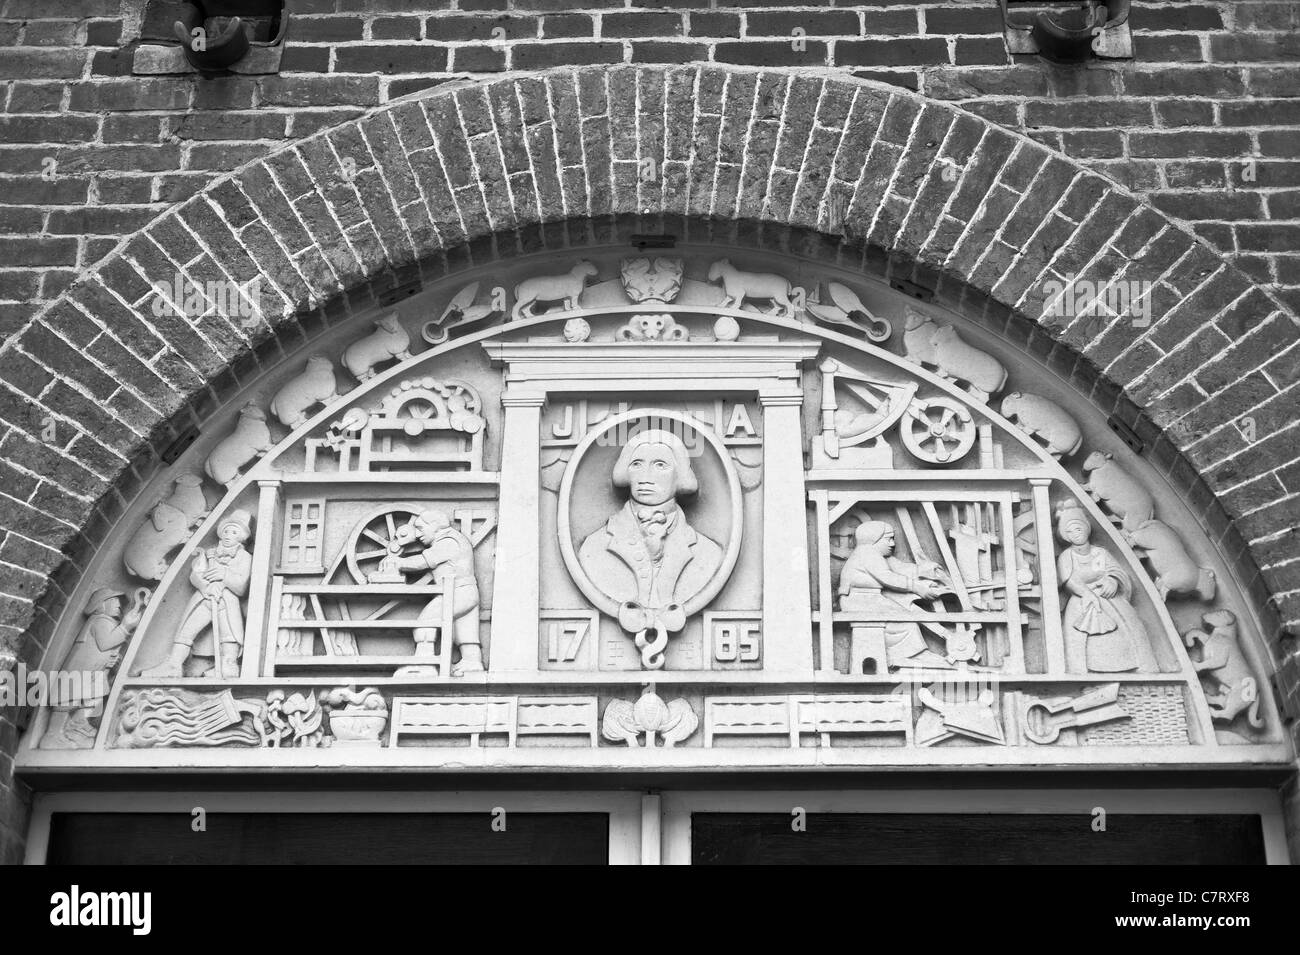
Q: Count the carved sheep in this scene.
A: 12